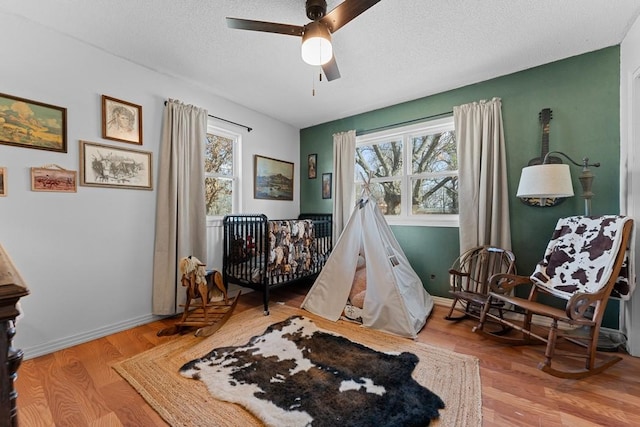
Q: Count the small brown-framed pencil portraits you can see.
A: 1